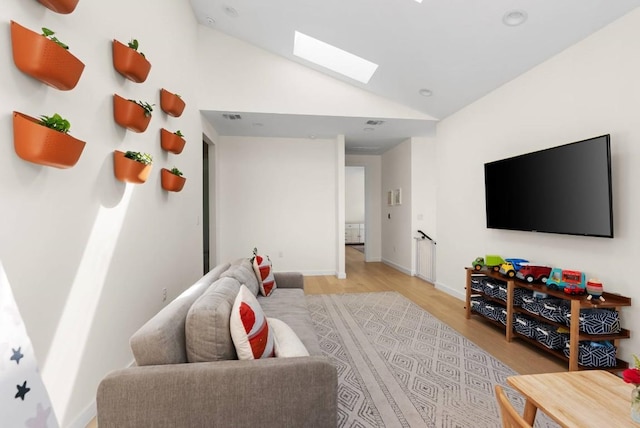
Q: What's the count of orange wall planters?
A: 9